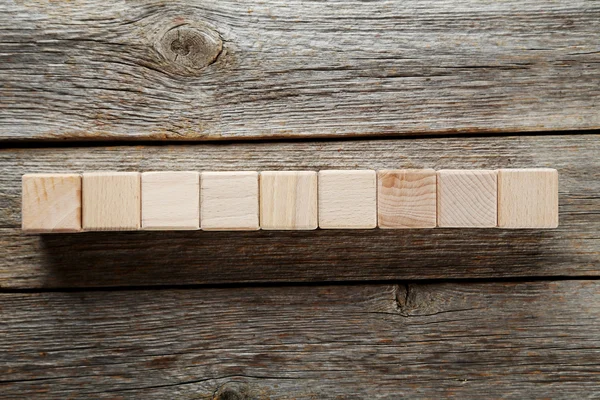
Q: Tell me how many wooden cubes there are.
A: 9